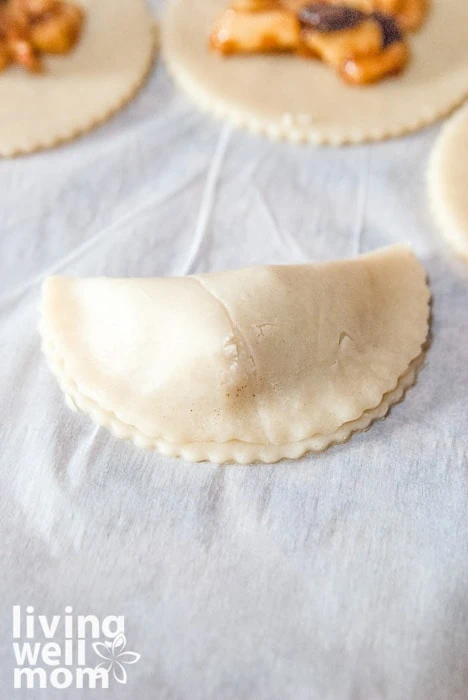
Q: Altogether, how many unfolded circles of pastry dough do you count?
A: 3